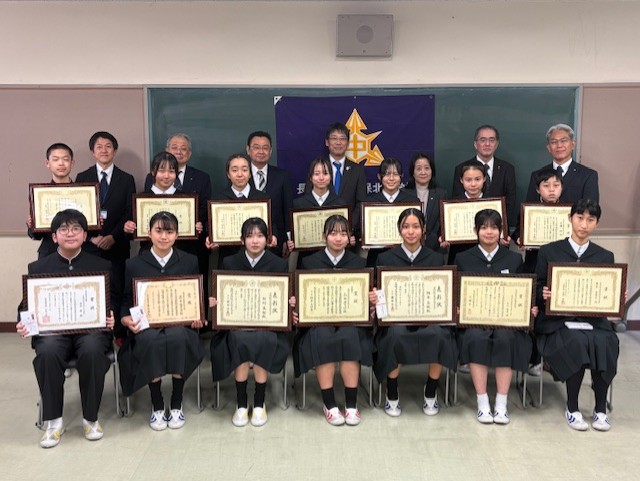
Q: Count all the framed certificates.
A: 14